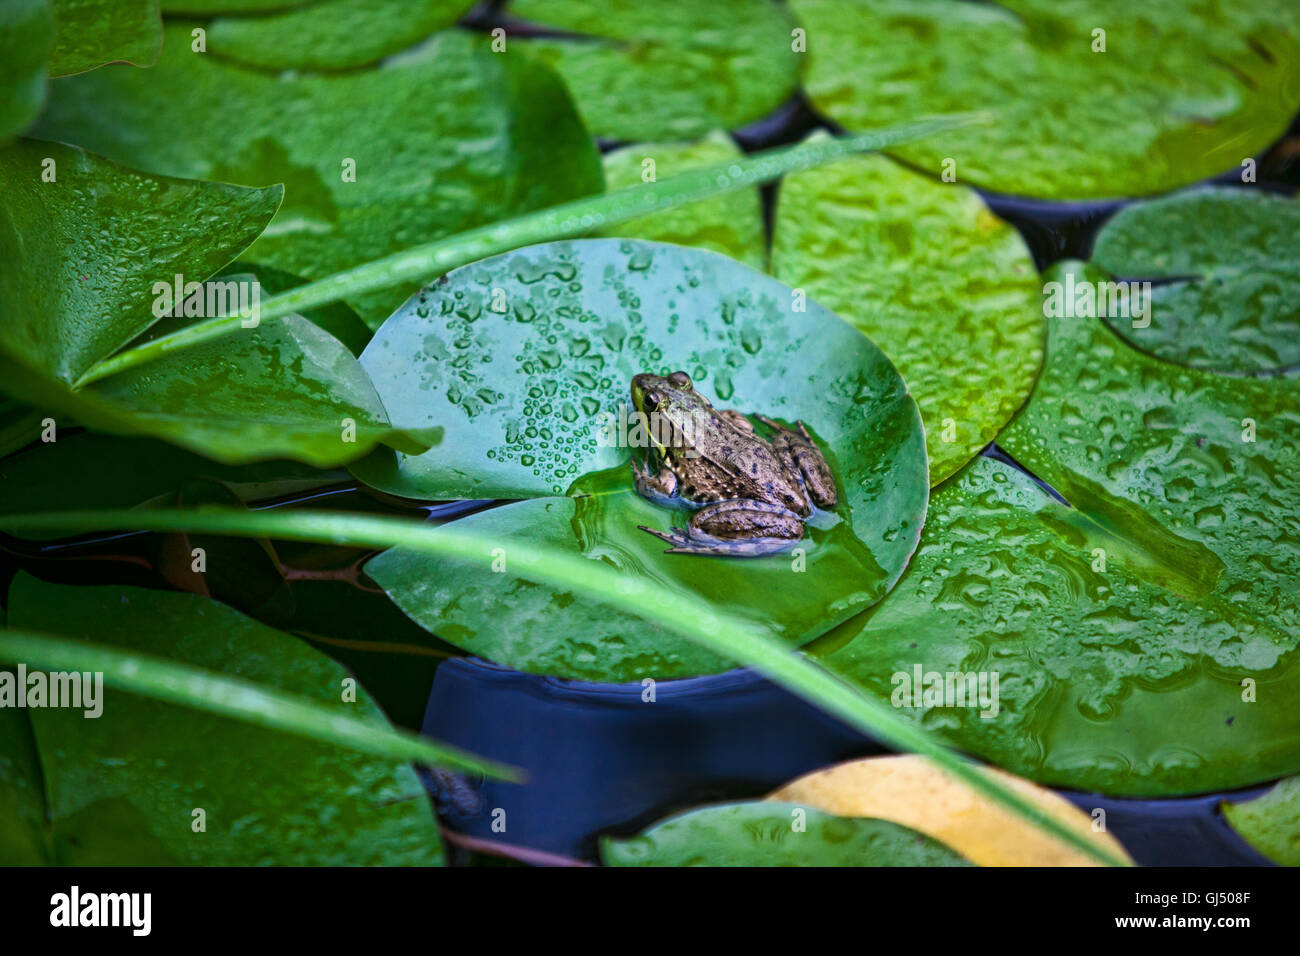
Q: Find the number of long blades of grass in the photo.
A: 3